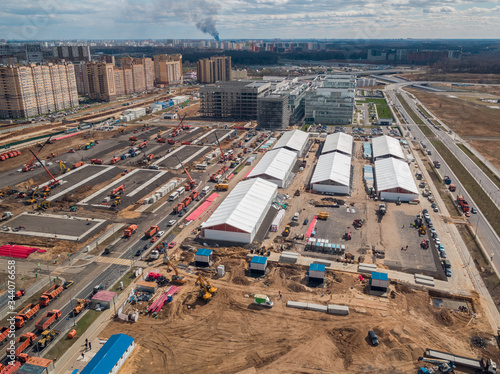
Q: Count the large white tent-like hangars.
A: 7